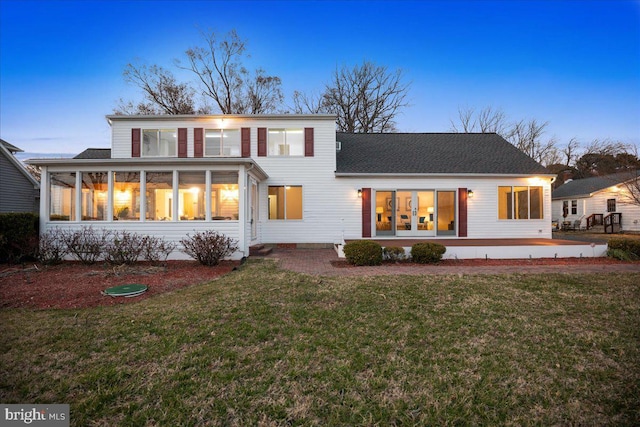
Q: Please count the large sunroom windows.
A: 6